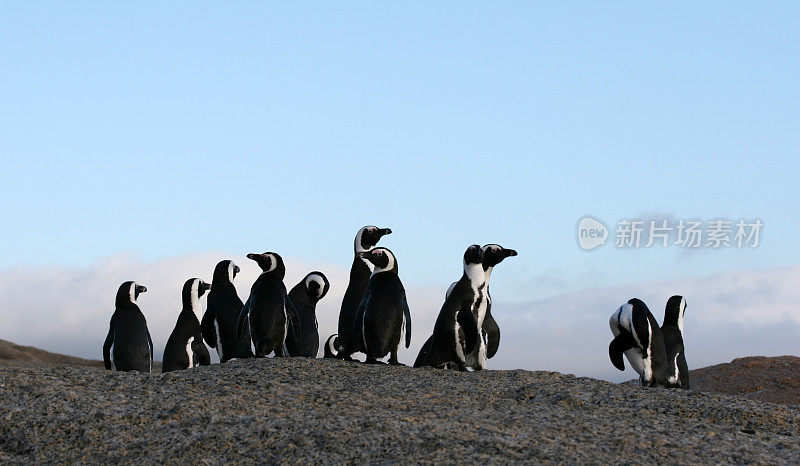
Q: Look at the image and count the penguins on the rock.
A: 12